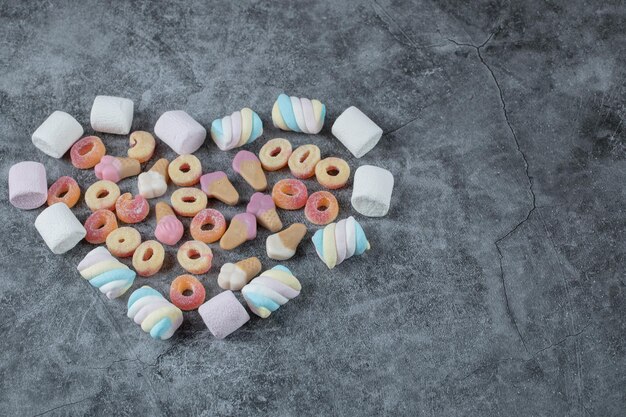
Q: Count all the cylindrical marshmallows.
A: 8